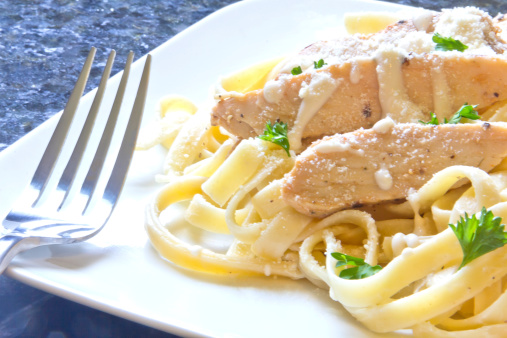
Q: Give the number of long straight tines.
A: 4